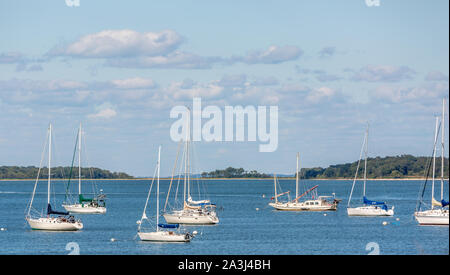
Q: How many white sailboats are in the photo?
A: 7